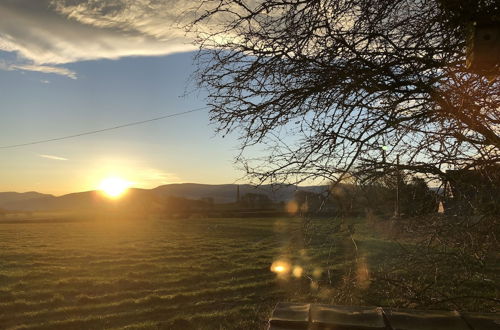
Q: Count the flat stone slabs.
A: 4